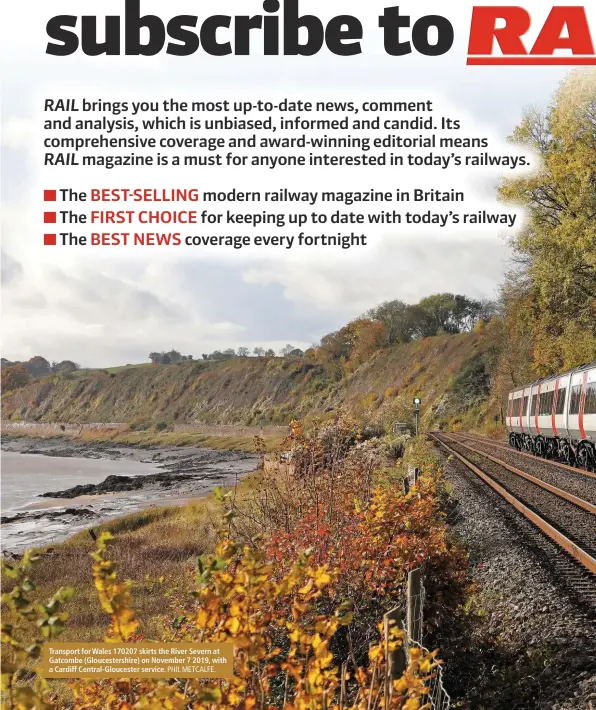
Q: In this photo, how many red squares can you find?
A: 3